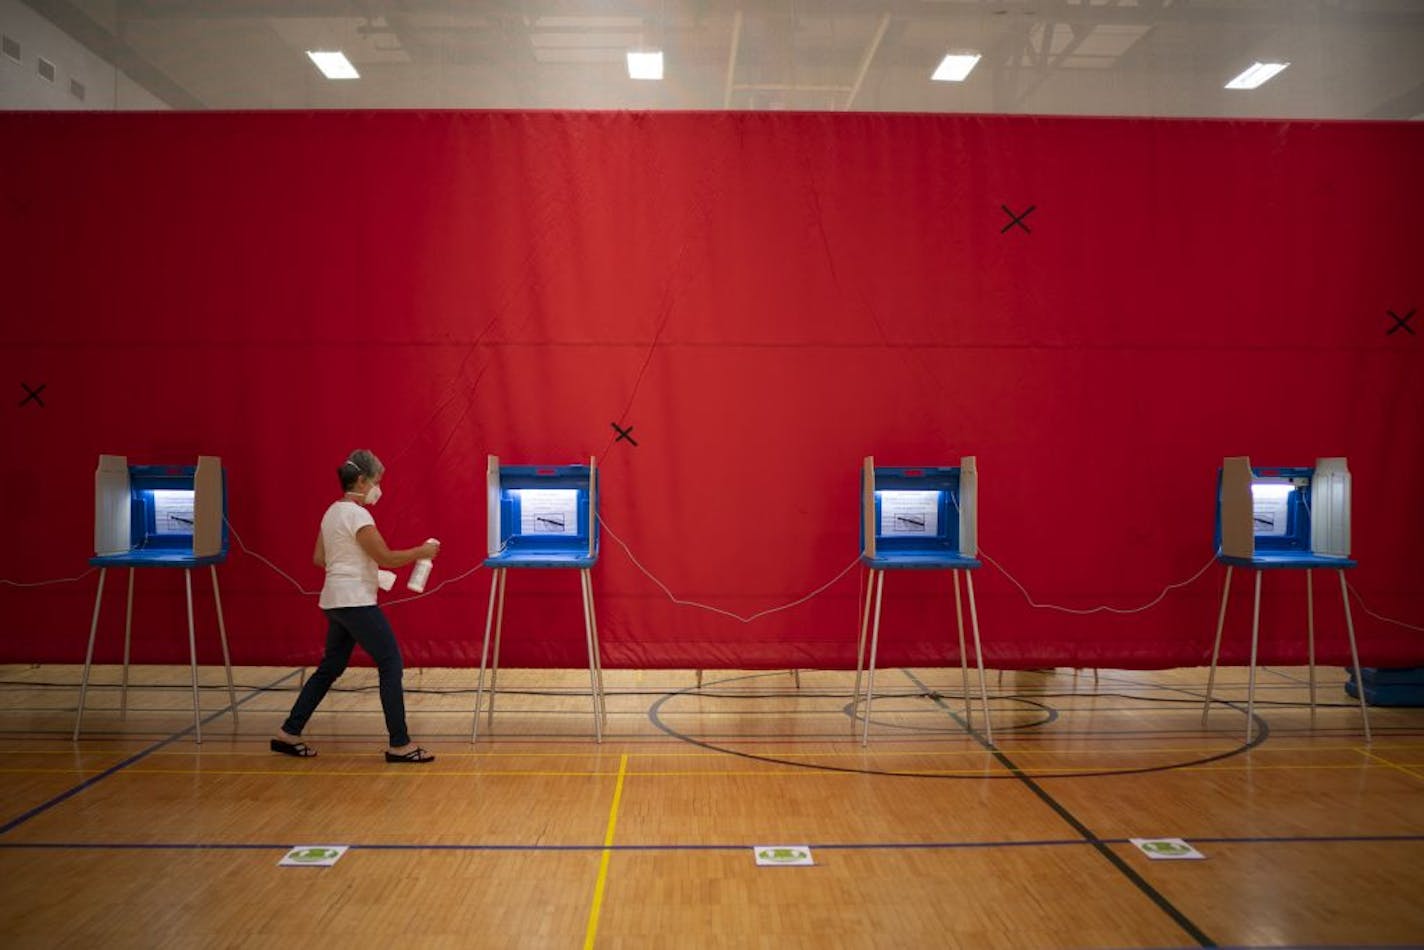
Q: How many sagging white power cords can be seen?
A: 5